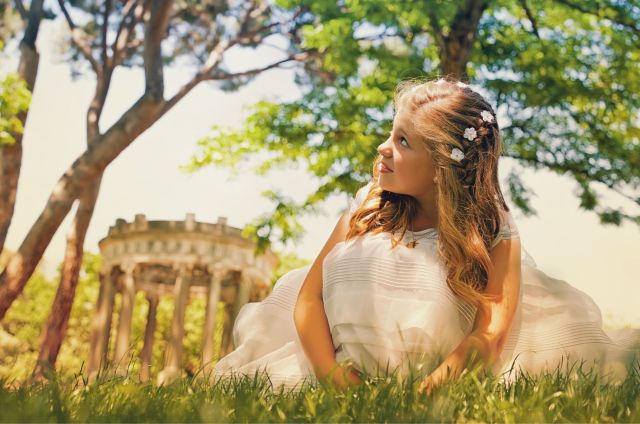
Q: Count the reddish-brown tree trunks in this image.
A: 3